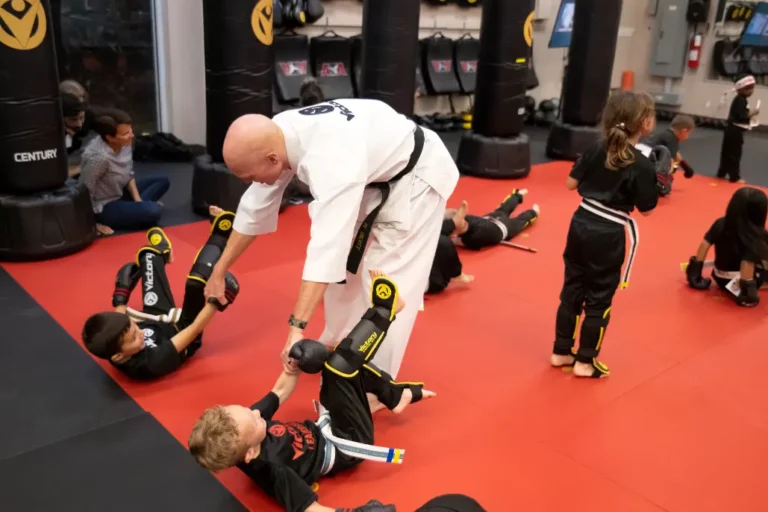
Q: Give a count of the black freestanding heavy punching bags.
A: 5